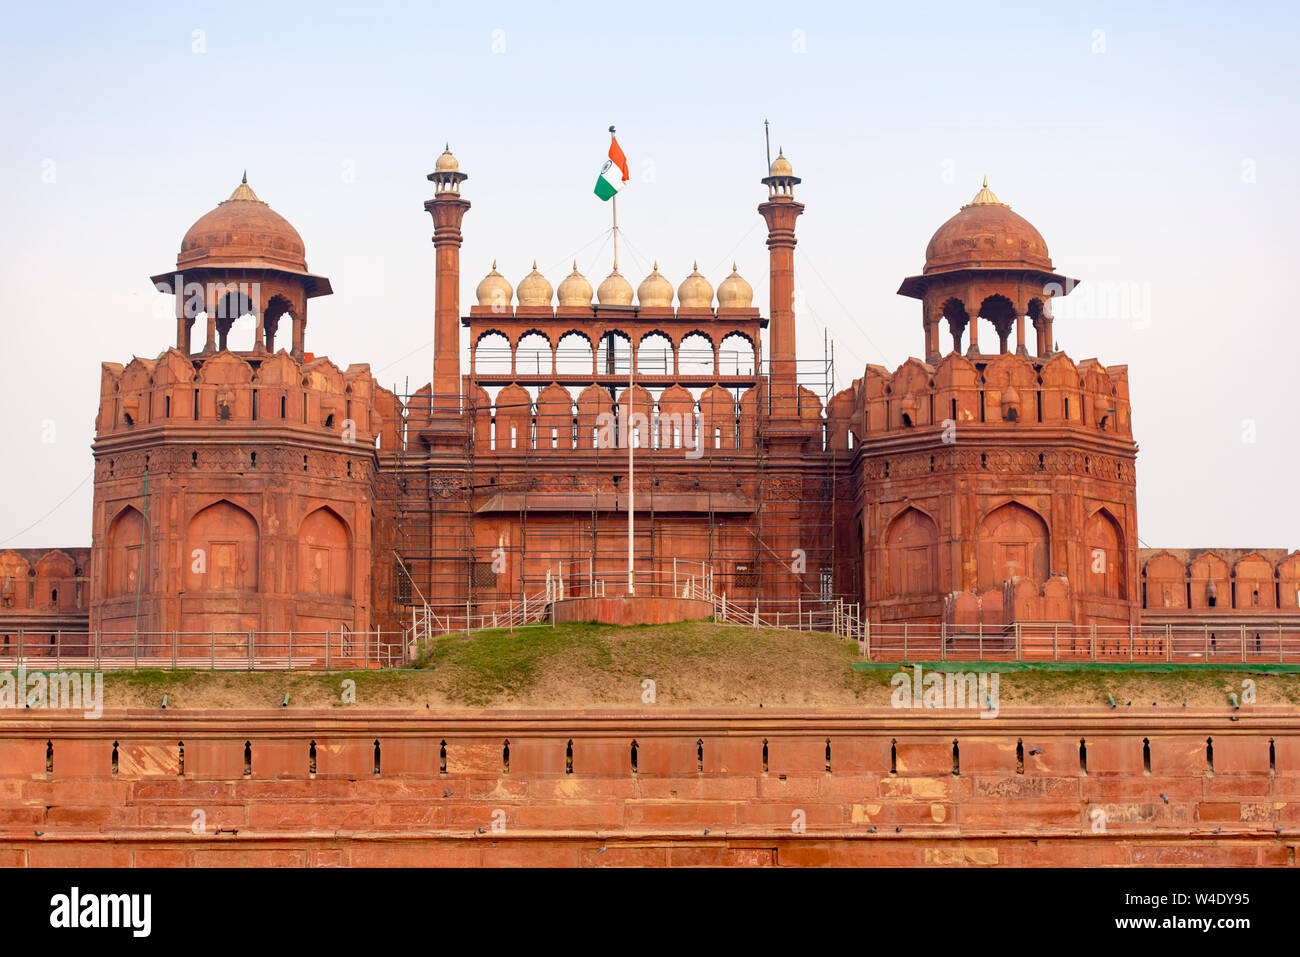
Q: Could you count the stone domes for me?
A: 11